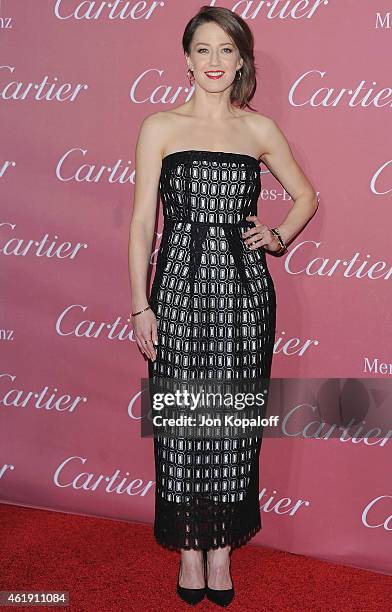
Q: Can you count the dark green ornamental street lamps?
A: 0